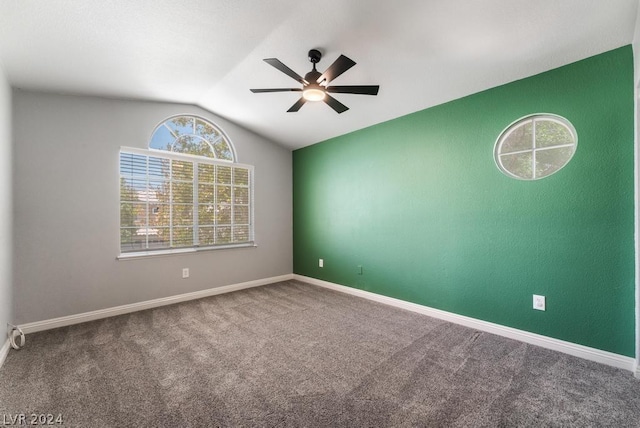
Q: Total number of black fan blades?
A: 6